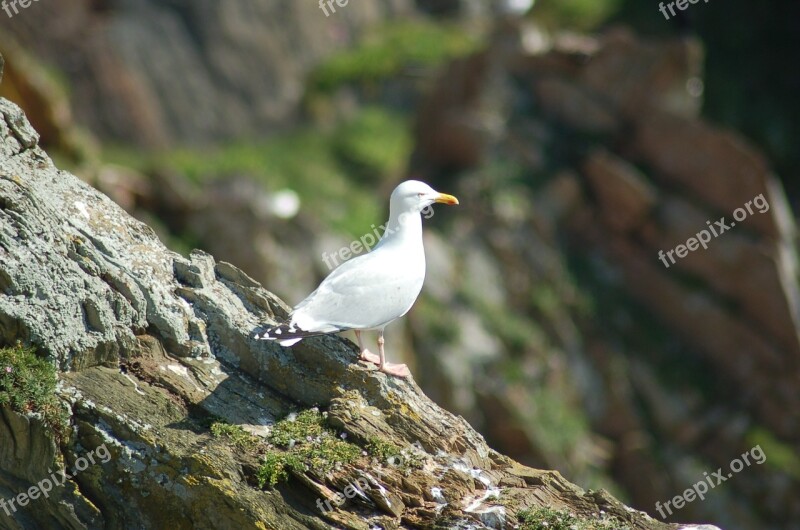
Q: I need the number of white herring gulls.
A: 1